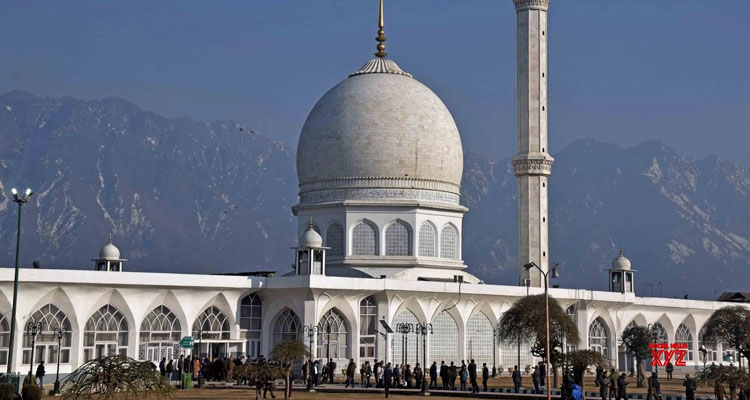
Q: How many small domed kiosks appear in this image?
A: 3